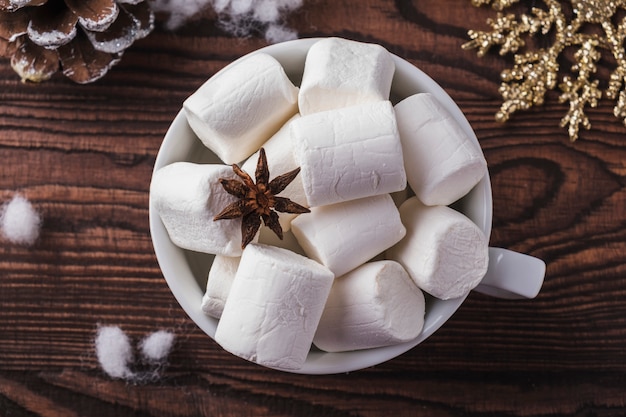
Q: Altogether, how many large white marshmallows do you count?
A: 11